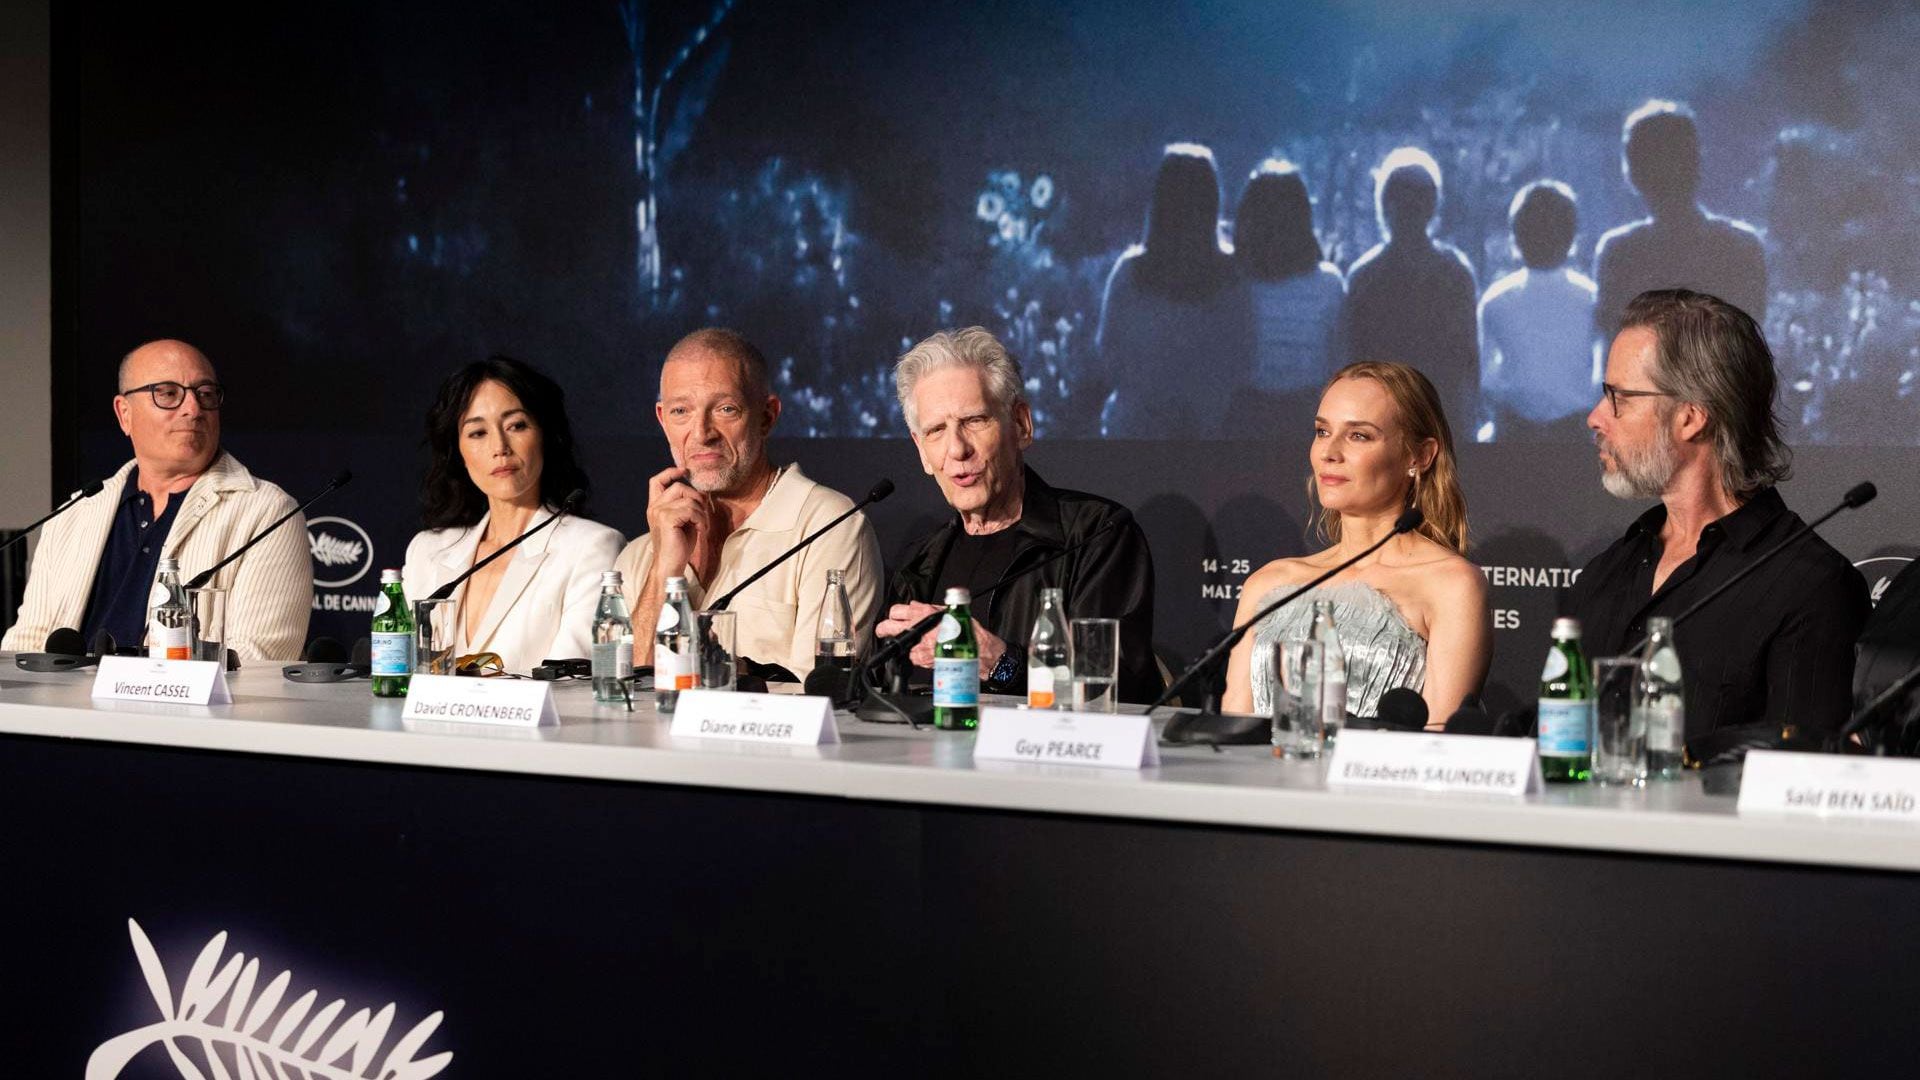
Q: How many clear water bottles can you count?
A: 7